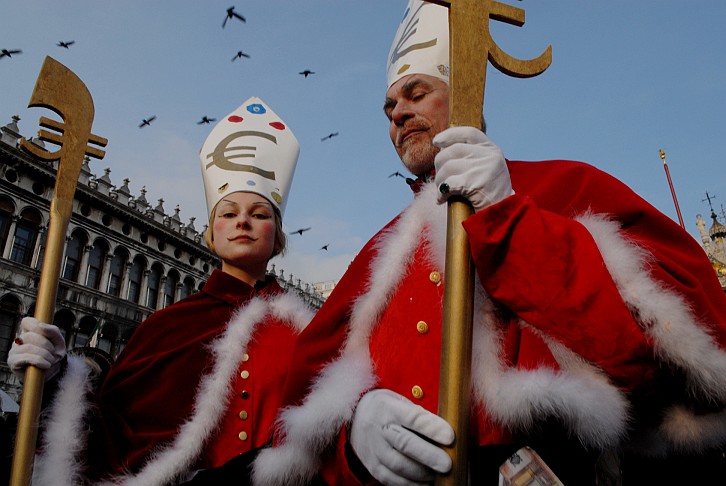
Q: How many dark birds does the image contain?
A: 11